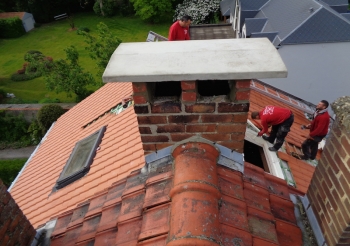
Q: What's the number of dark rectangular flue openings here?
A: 2